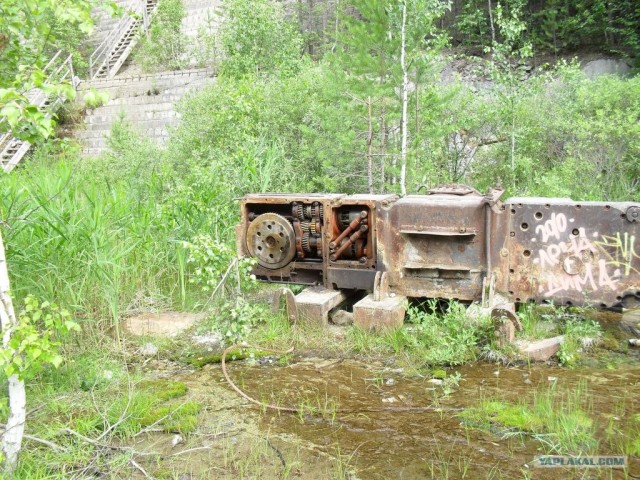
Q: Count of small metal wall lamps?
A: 0